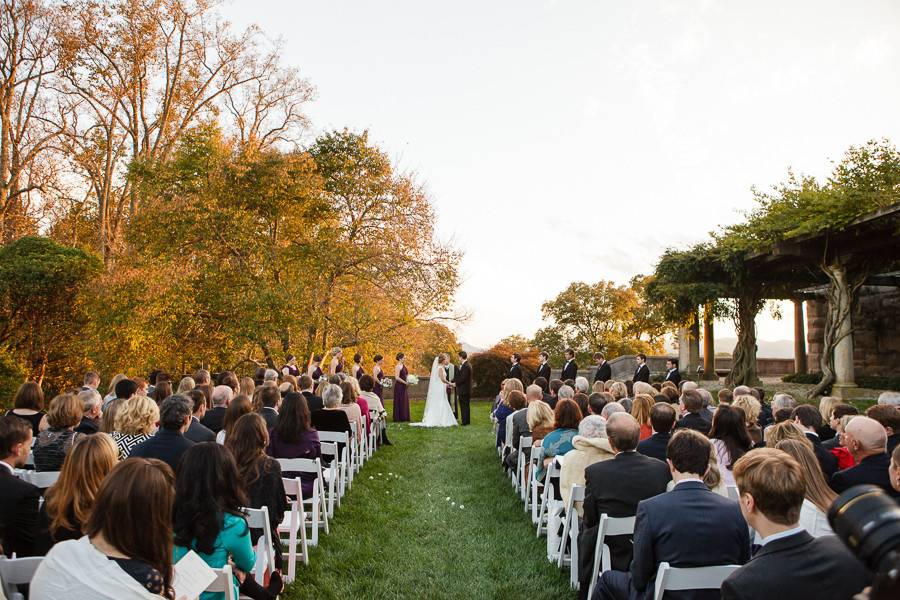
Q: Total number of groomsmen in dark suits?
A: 6